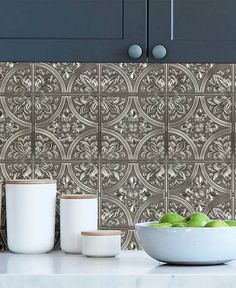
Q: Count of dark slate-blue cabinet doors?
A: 2